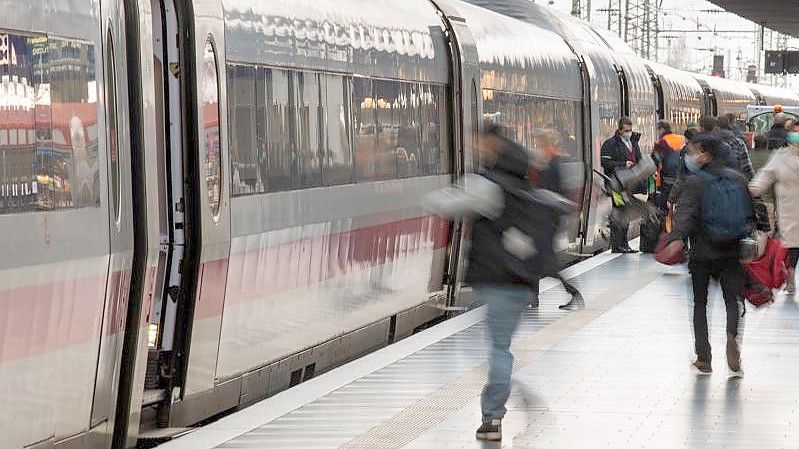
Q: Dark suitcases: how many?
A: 1